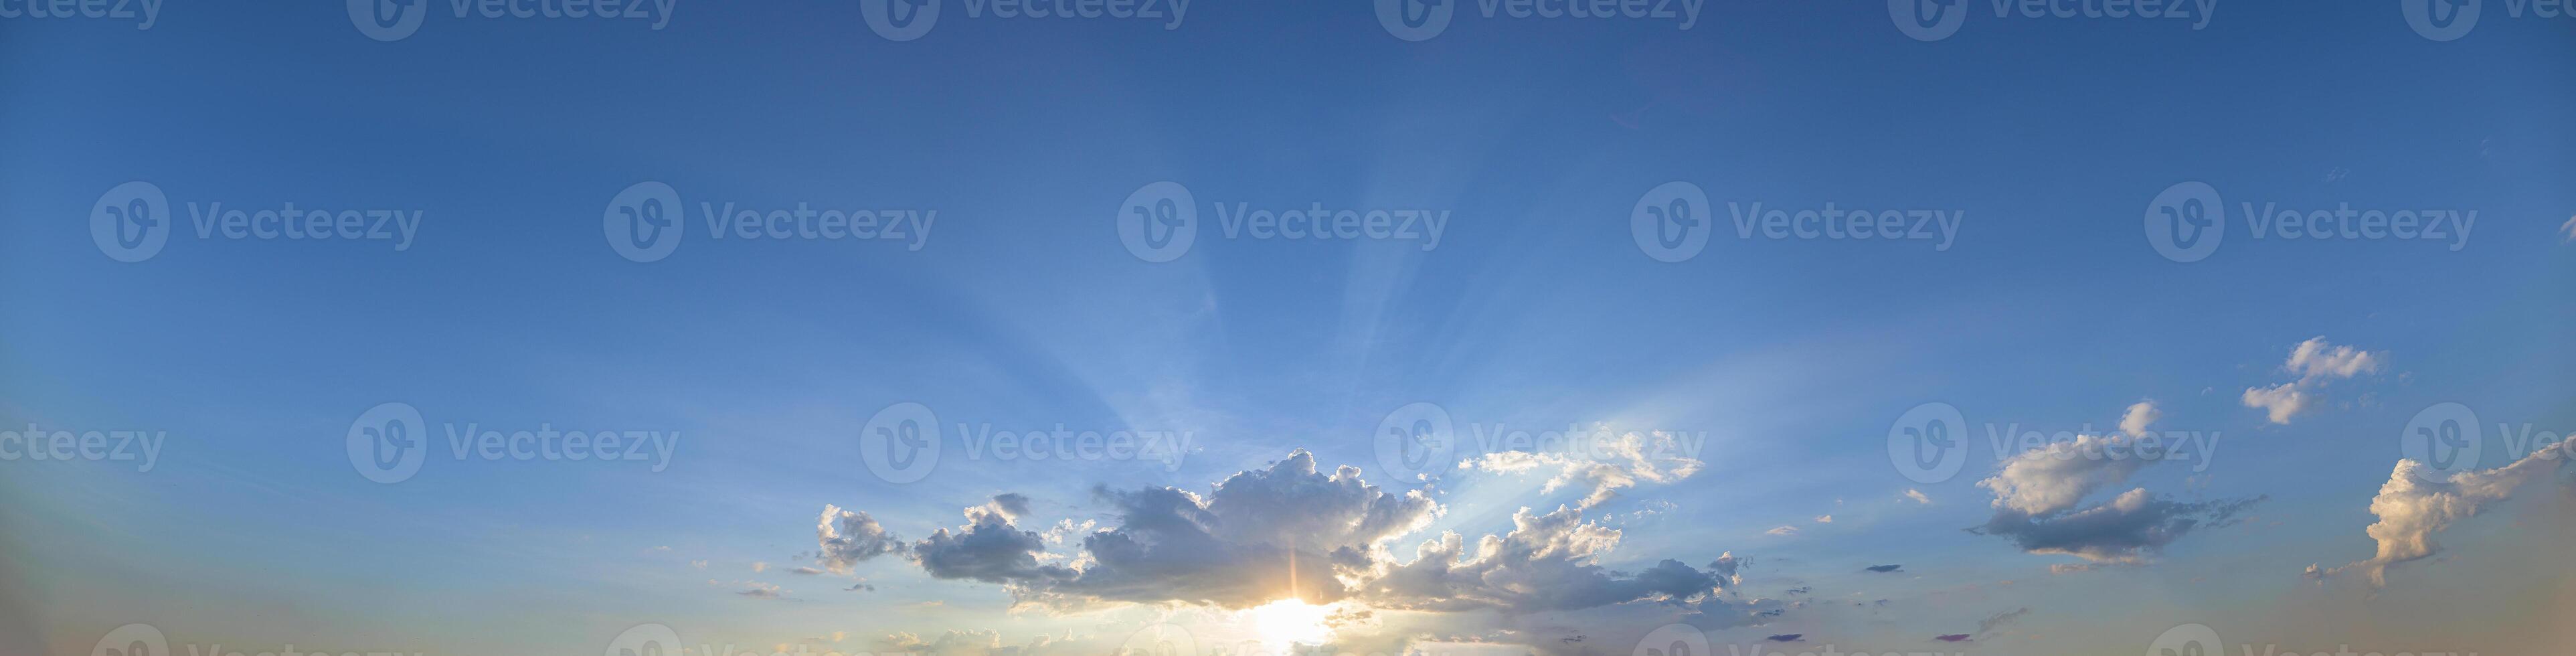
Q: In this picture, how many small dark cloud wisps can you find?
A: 3